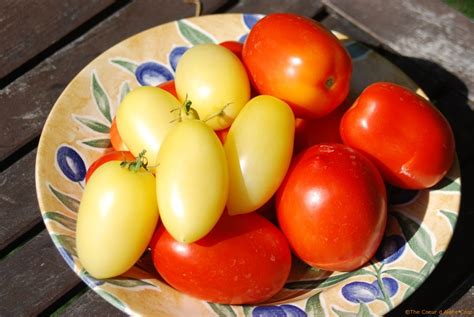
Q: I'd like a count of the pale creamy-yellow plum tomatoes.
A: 5